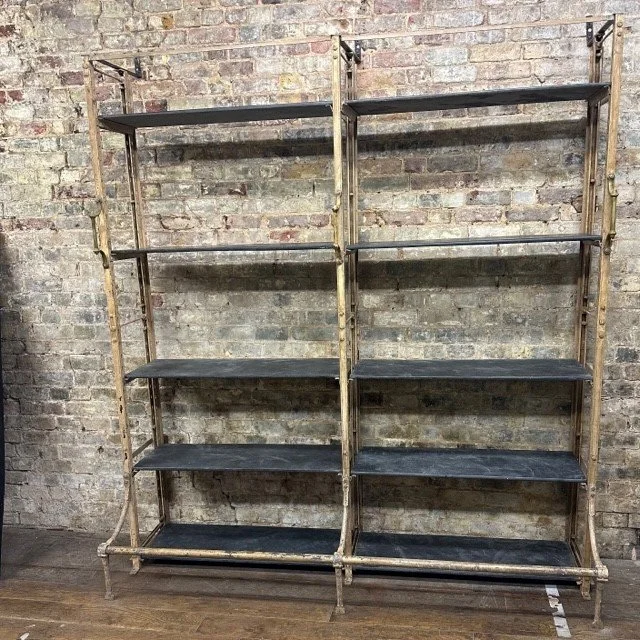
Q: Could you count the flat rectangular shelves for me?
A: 10